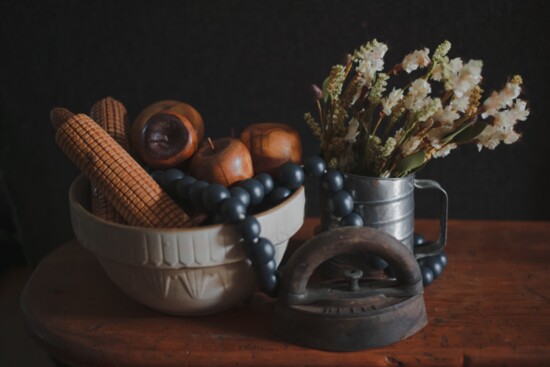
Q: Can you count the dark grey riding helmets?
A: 0